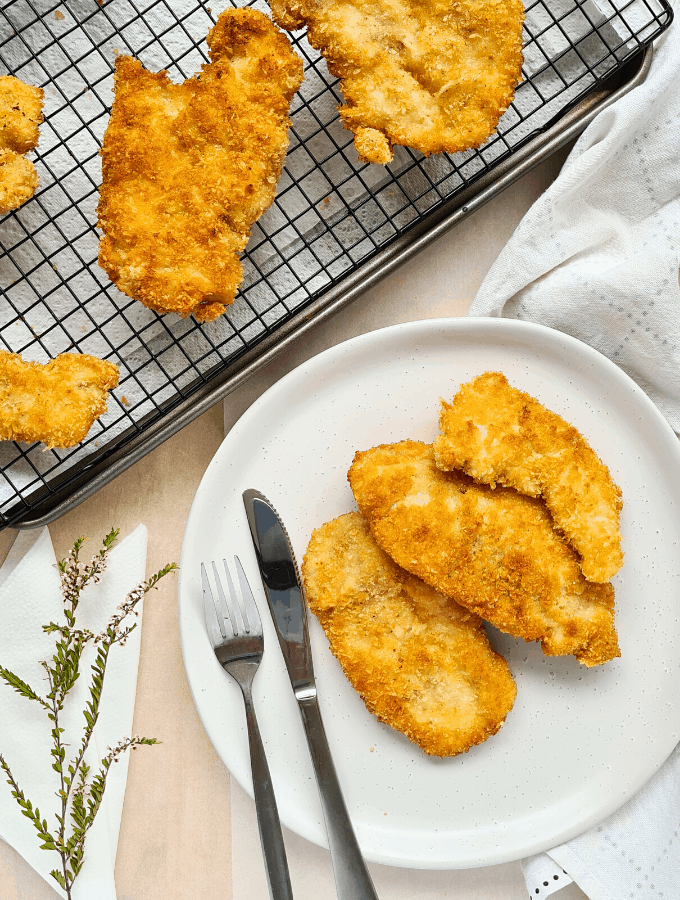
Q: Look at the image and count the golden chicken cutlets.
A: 7